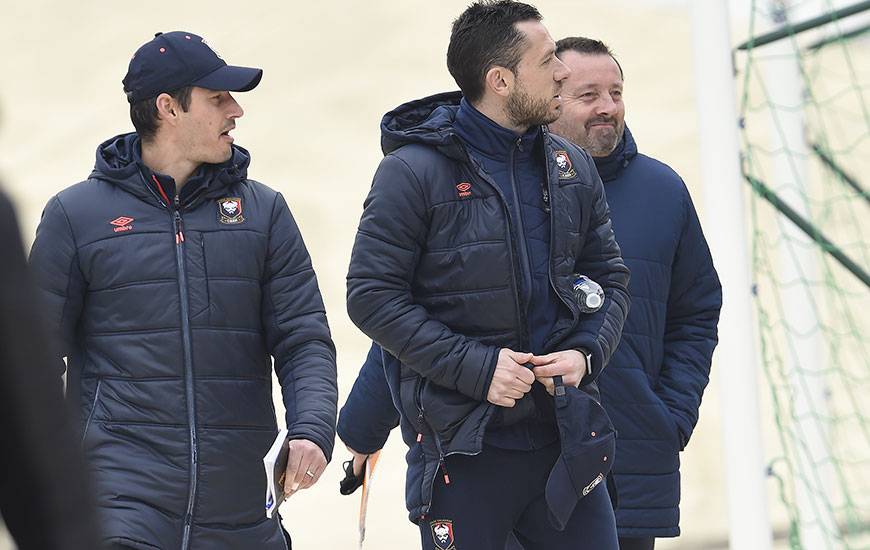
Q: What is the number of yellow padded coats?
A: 0